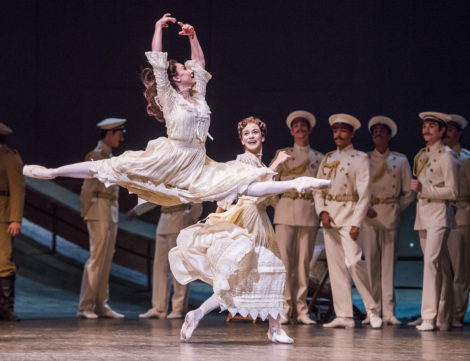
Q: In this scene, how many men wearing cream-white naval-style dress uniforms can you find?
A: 7